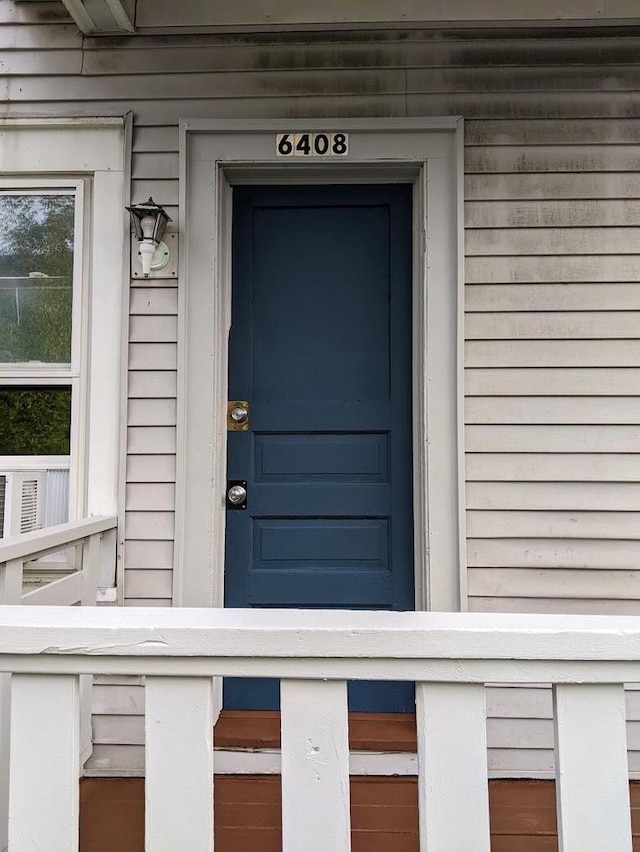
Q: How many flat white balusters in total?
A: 5